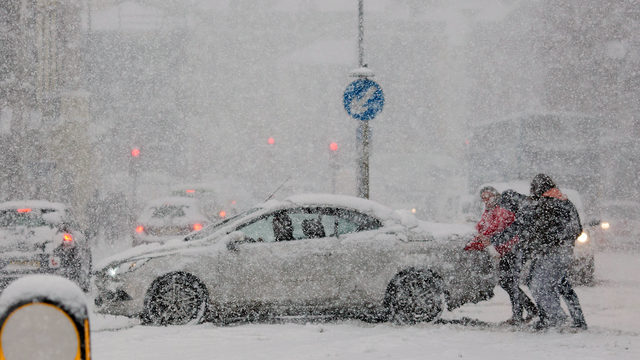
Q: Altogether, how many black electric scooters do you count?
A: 0